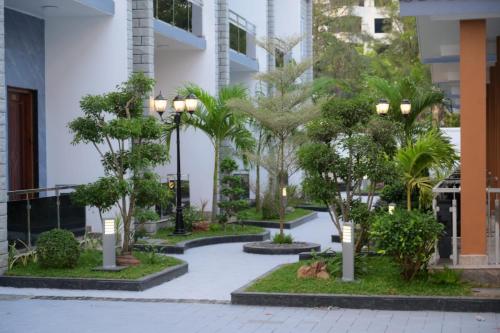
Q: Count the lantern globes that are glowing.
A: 5